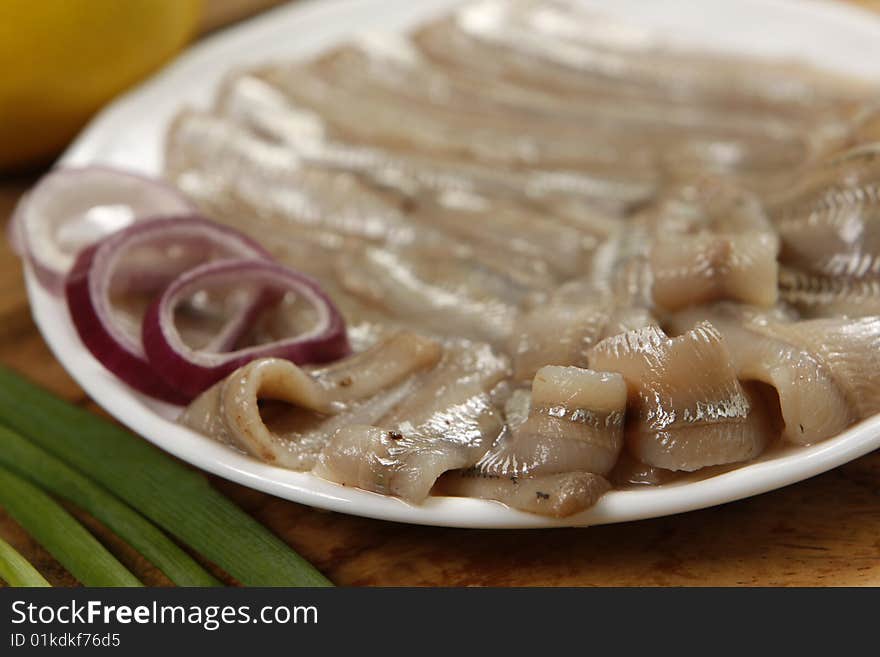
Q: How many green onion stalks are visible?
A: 4